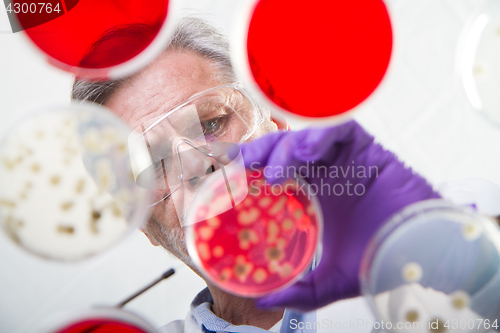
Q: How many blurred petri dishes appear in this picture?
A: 6